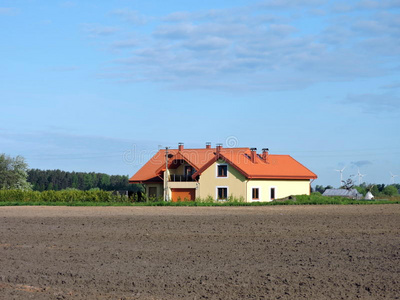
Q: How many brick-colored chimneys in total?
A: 5